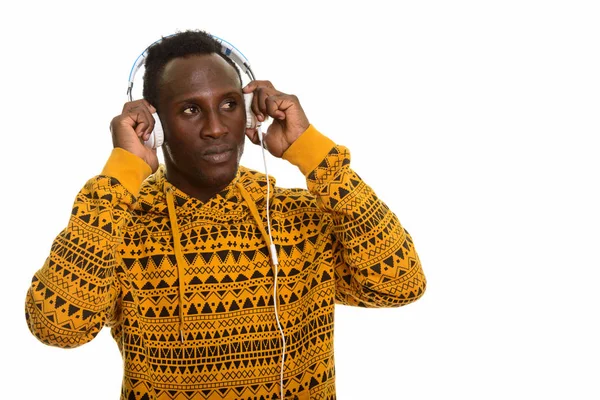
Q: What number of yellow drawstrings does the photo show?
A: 2